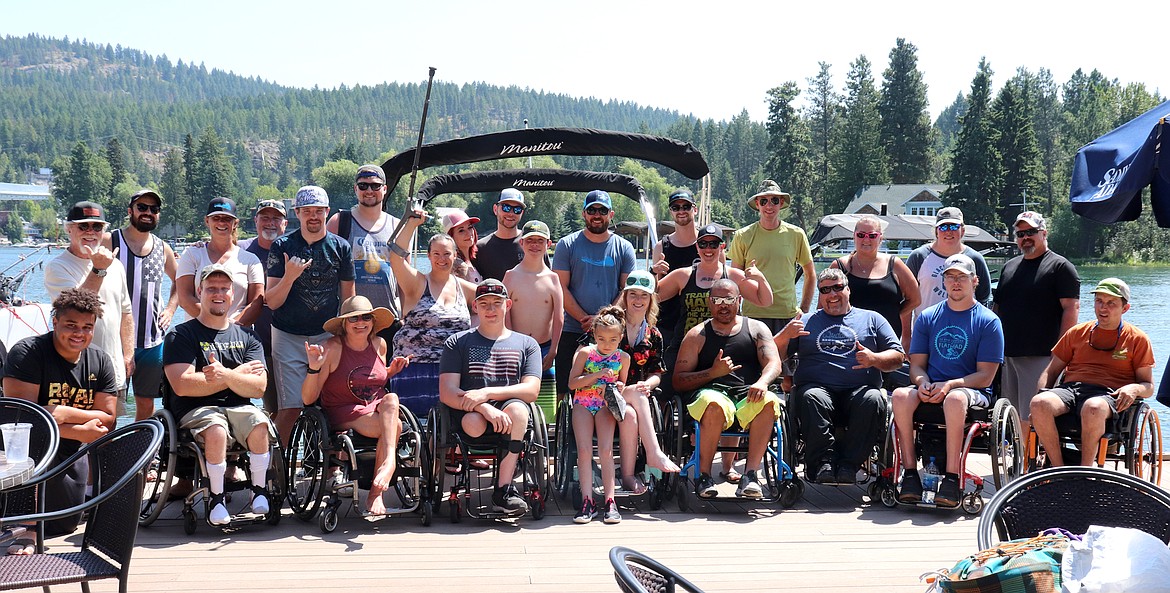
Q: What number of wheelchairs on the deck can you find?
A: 8